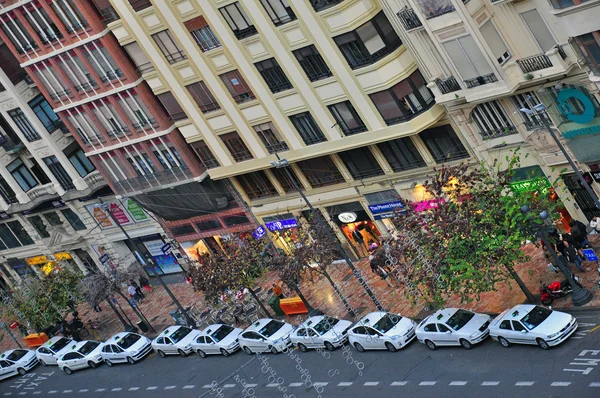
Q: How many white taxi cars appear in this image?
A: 11